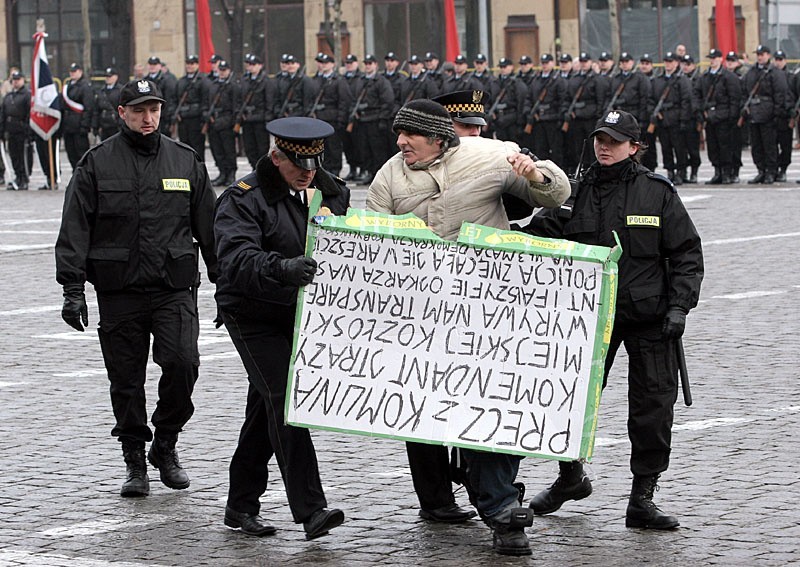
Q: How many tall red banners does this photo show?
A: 3